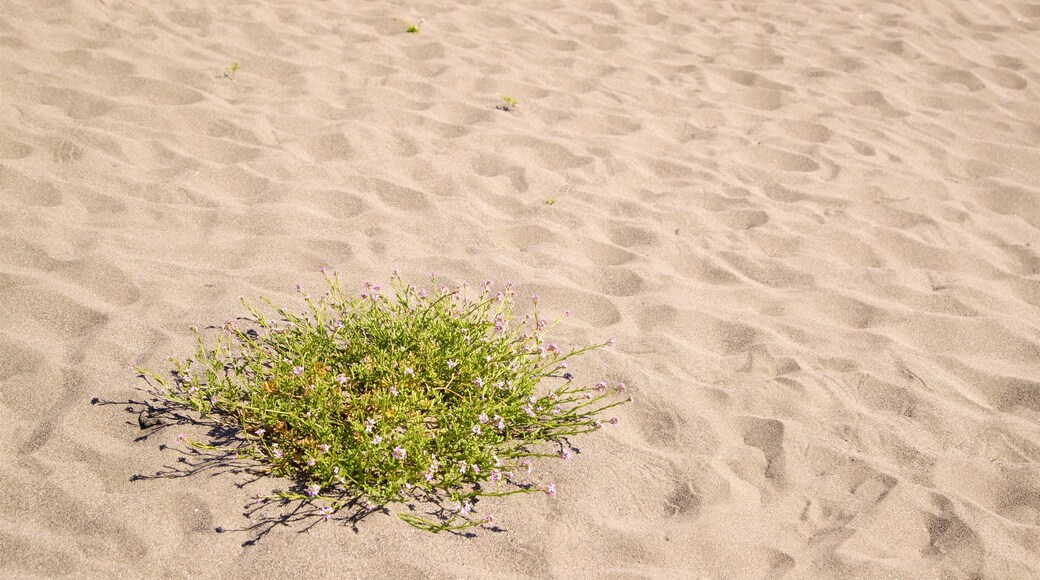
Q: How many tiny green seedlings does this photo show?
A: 4